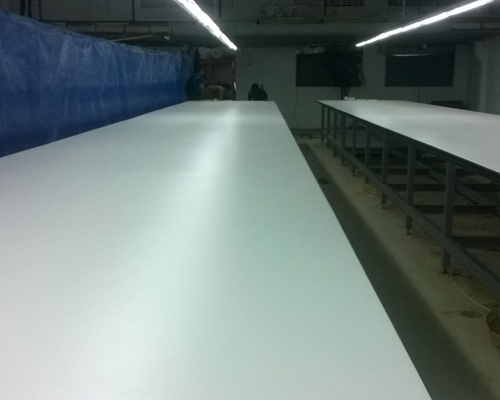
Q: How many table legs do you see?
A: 9